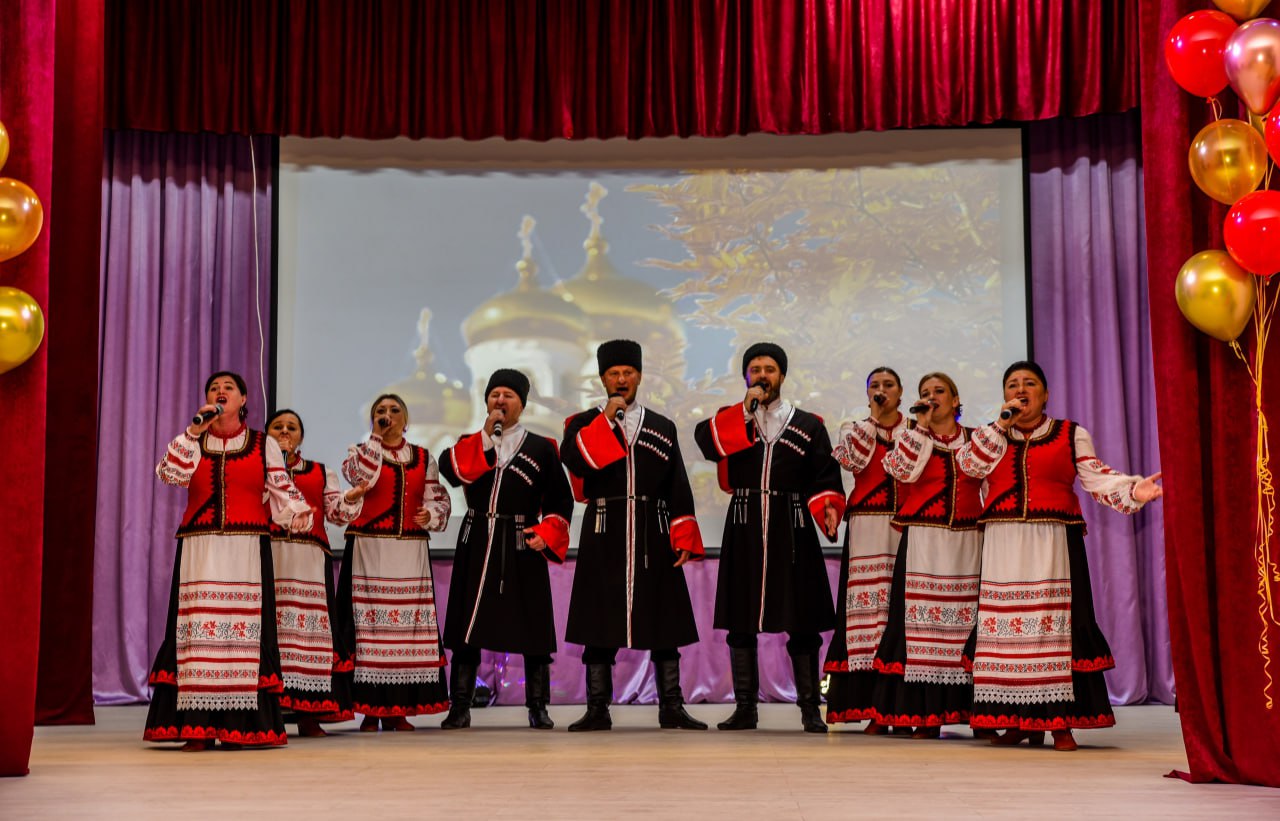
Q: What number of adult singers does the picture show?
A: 9